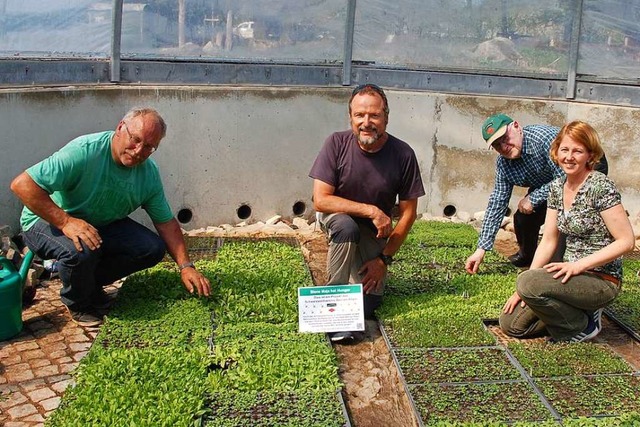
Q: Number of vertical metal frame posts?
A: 3